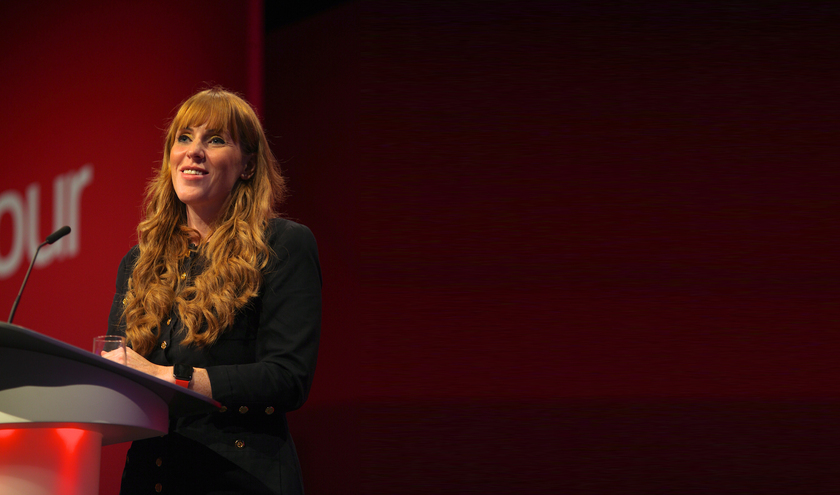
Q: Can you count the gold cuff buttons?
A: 3